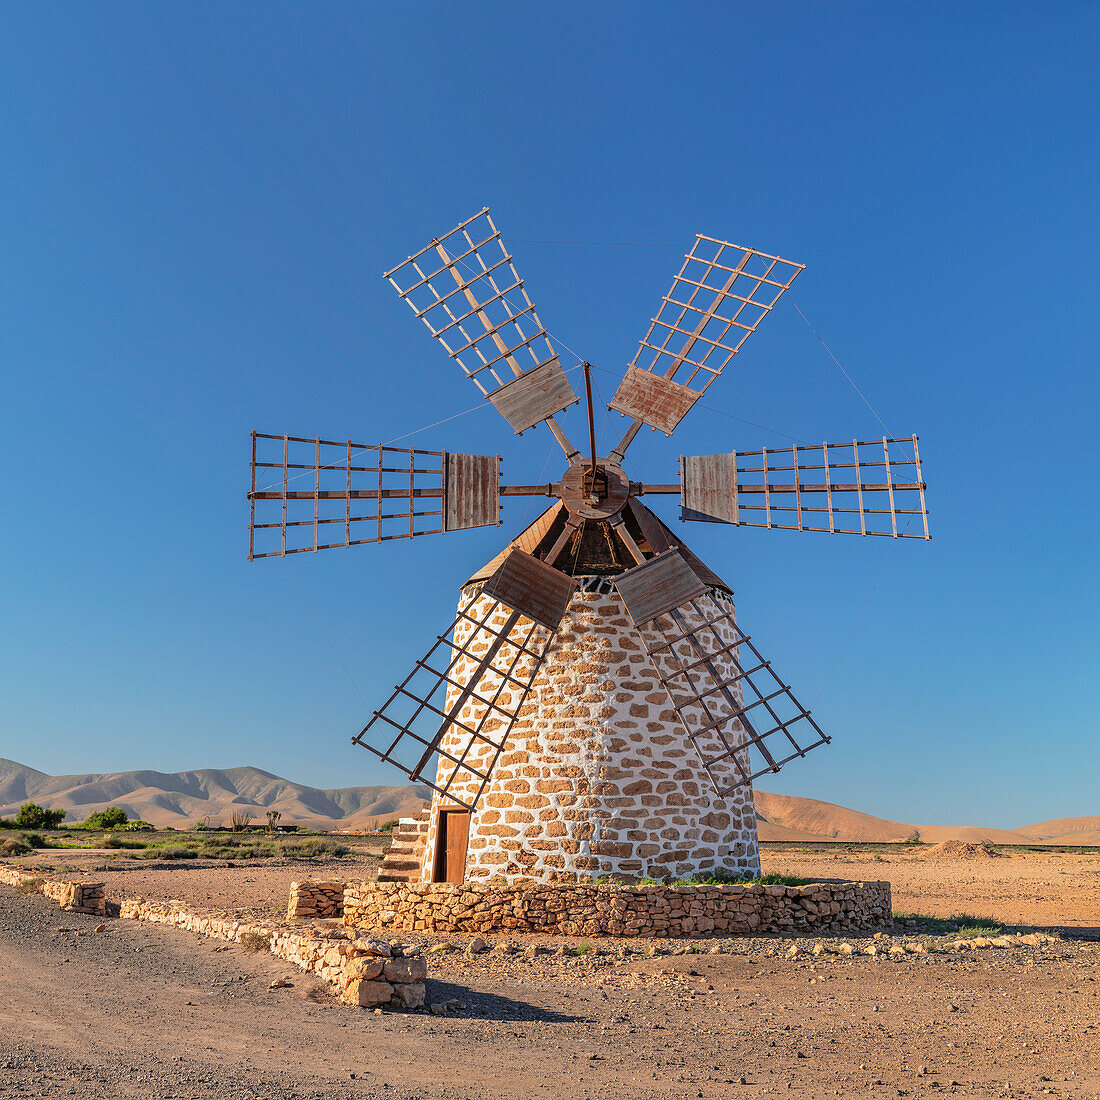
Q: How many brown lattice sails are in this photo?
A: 6